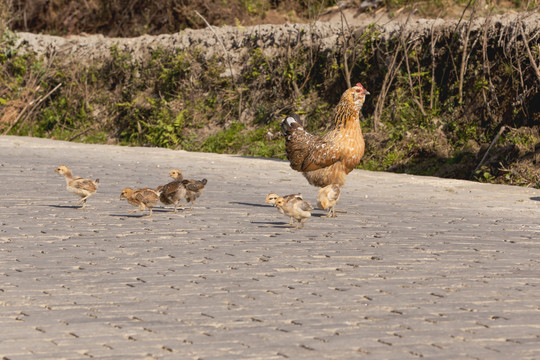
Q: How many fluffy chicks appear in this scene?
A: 7